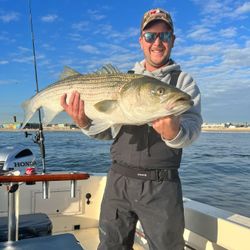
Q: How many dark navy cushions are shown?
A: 2